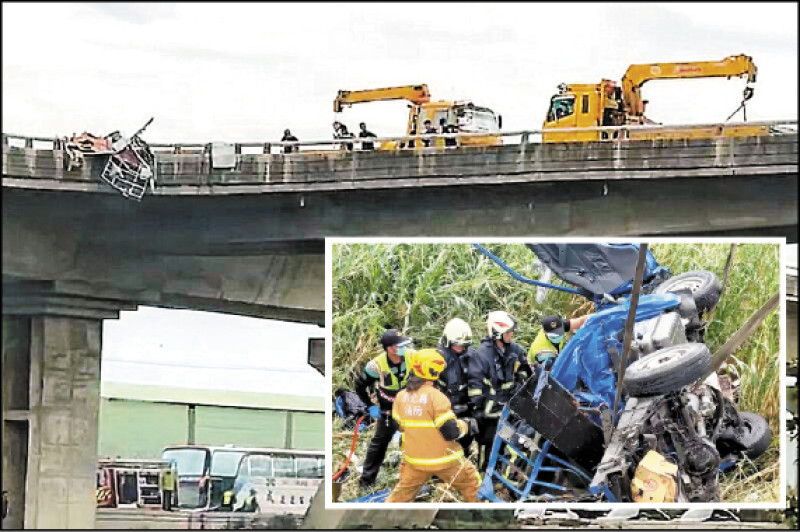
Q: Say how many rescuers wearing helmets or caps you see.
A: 5